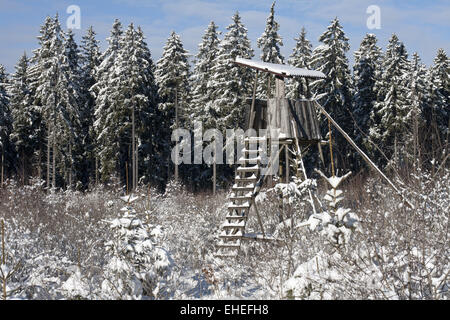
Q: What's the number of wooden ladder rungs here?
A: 13